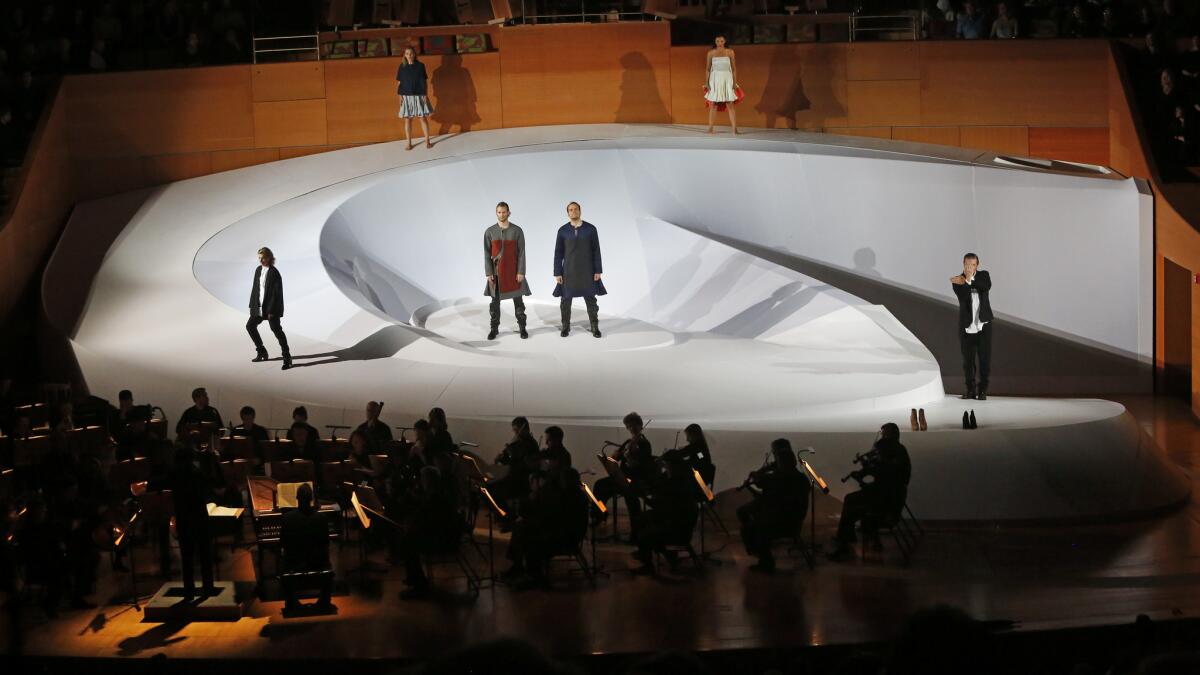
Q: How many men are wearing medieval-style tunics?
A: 2